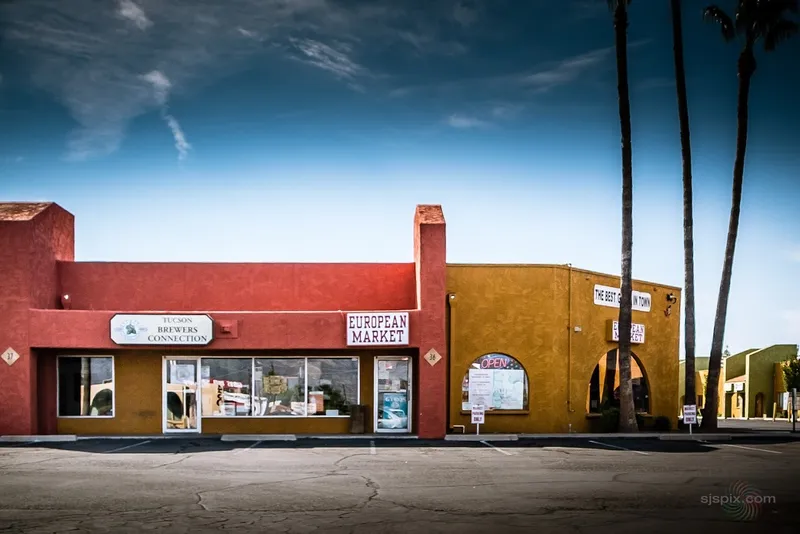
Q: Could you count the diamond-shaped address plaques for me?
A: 2